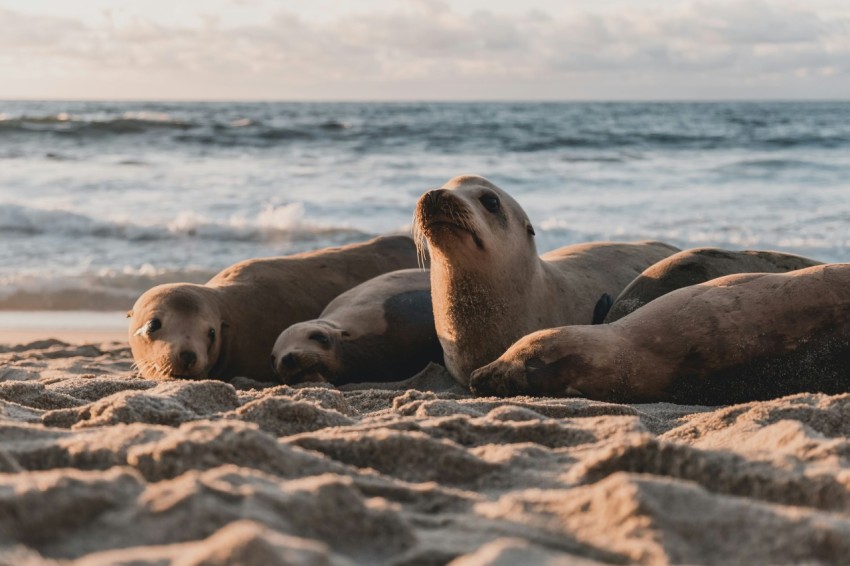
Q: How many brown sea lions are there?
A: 5